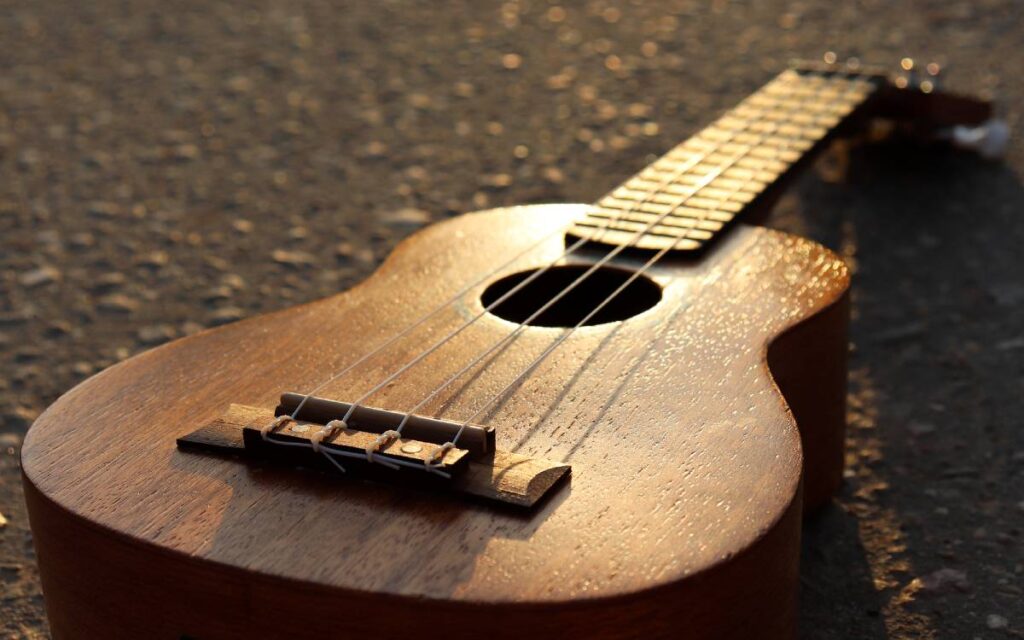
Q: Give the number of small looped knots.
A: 4